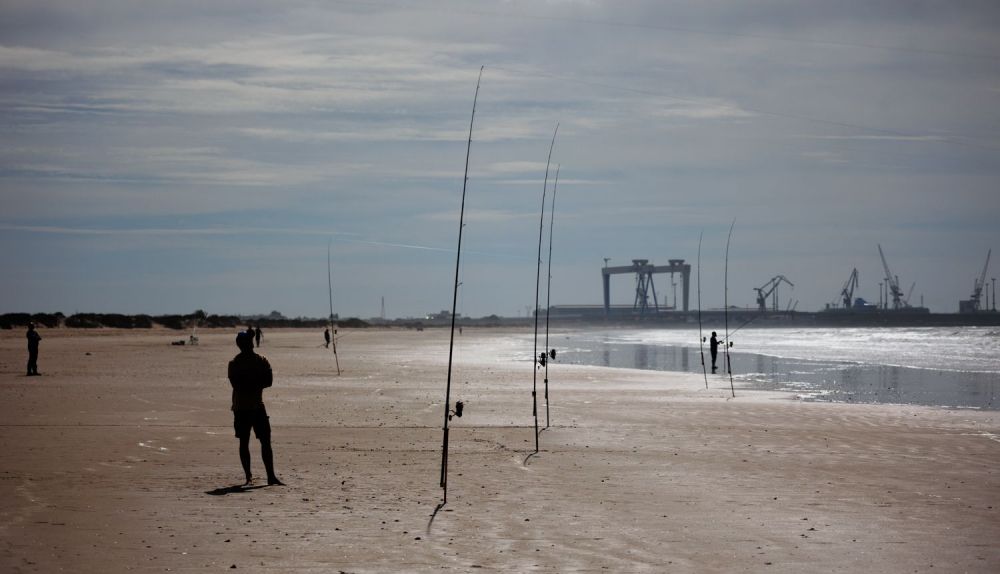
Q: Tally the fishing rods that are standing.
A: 6